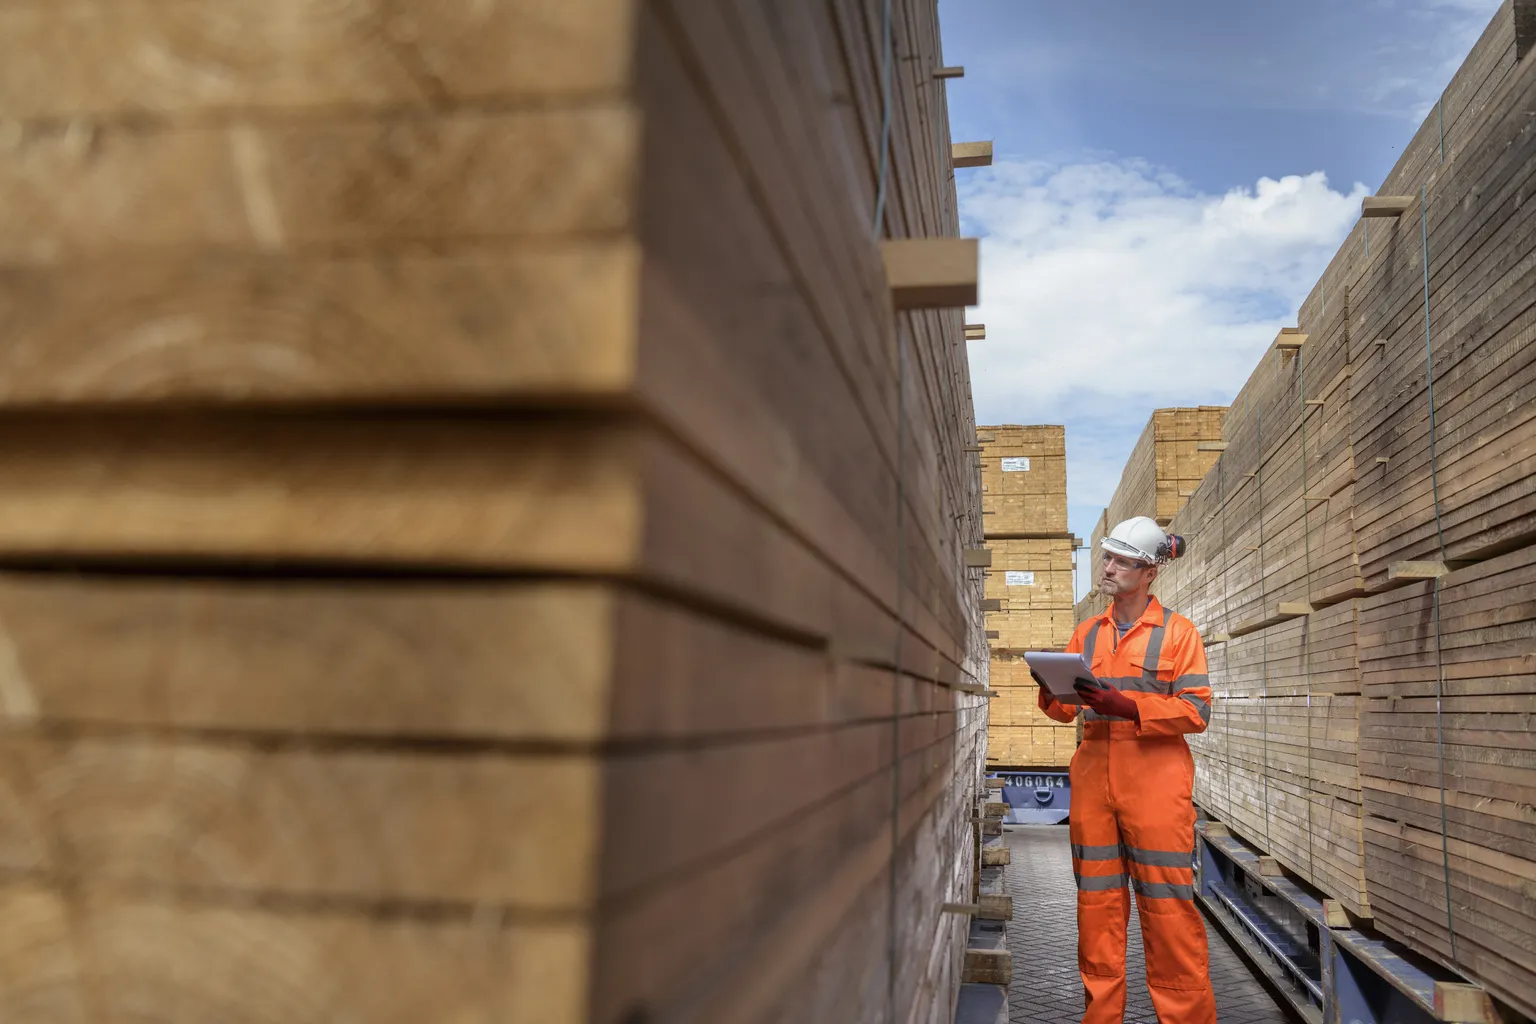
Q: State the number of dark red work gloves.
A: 2